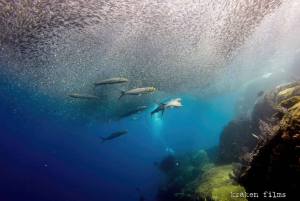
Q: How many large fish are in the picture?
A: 7